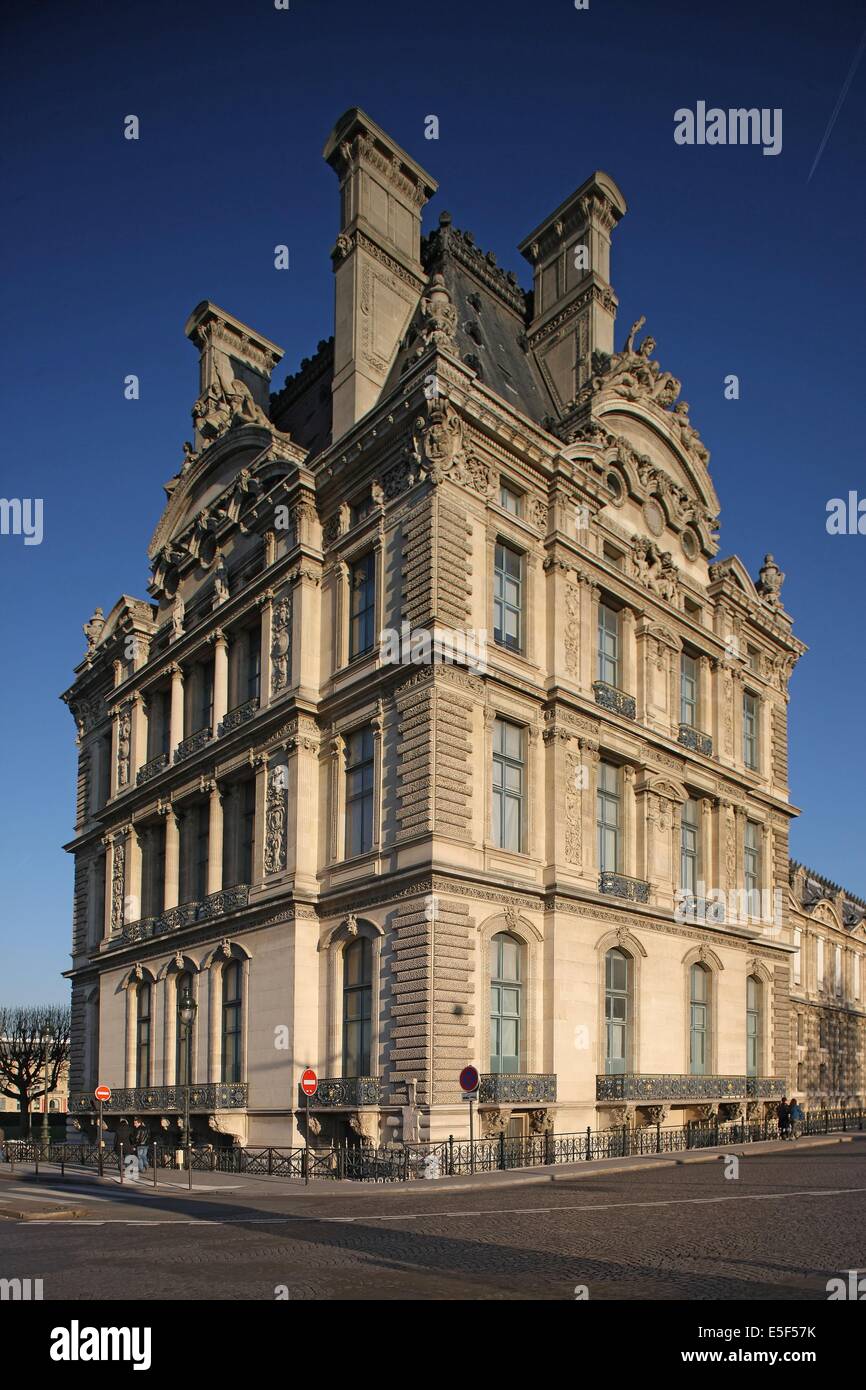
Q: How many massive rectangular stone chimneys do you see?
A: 3